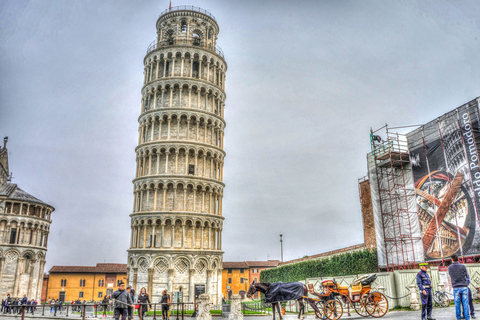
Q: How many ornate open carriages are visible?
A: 1